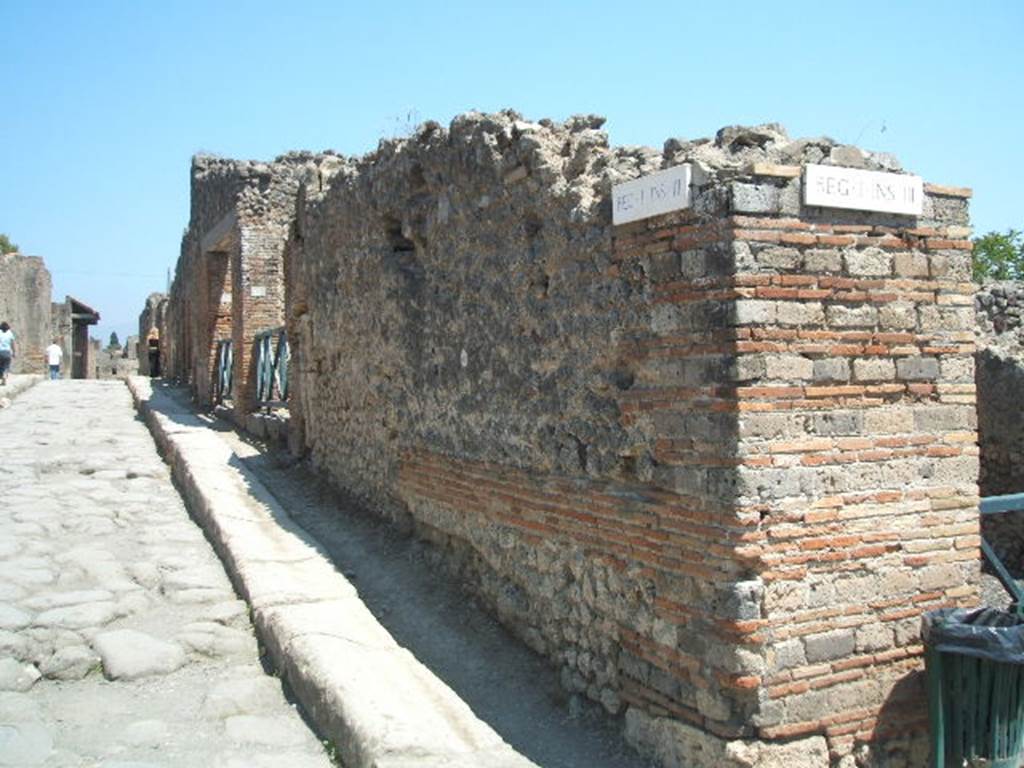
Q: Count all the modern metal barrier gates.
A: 2